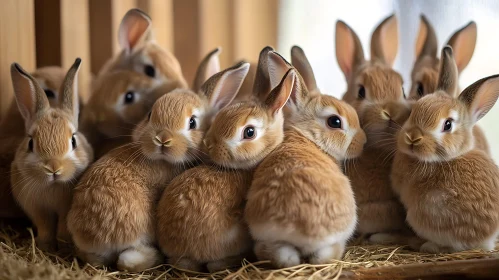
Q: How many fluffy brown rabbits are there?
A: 10